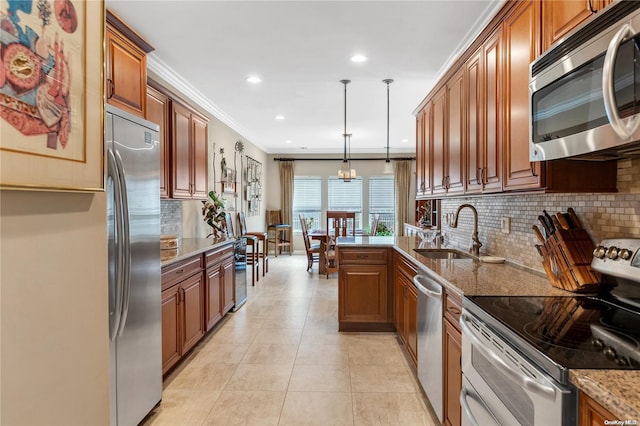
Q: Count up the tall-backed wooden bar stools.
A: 3